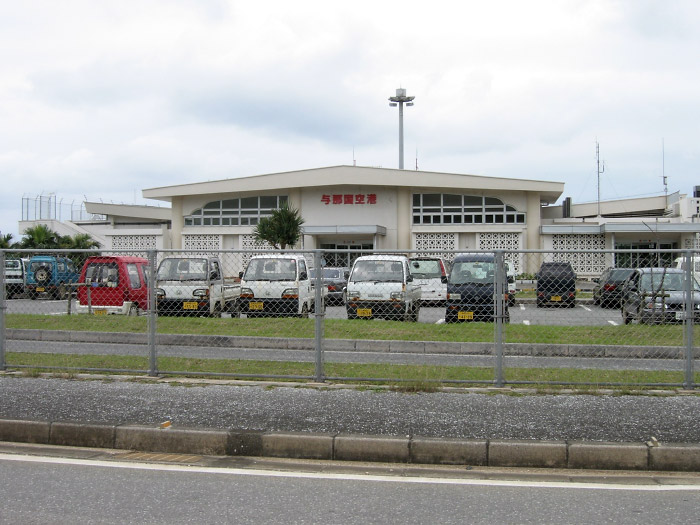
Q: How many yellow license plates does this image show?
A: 7